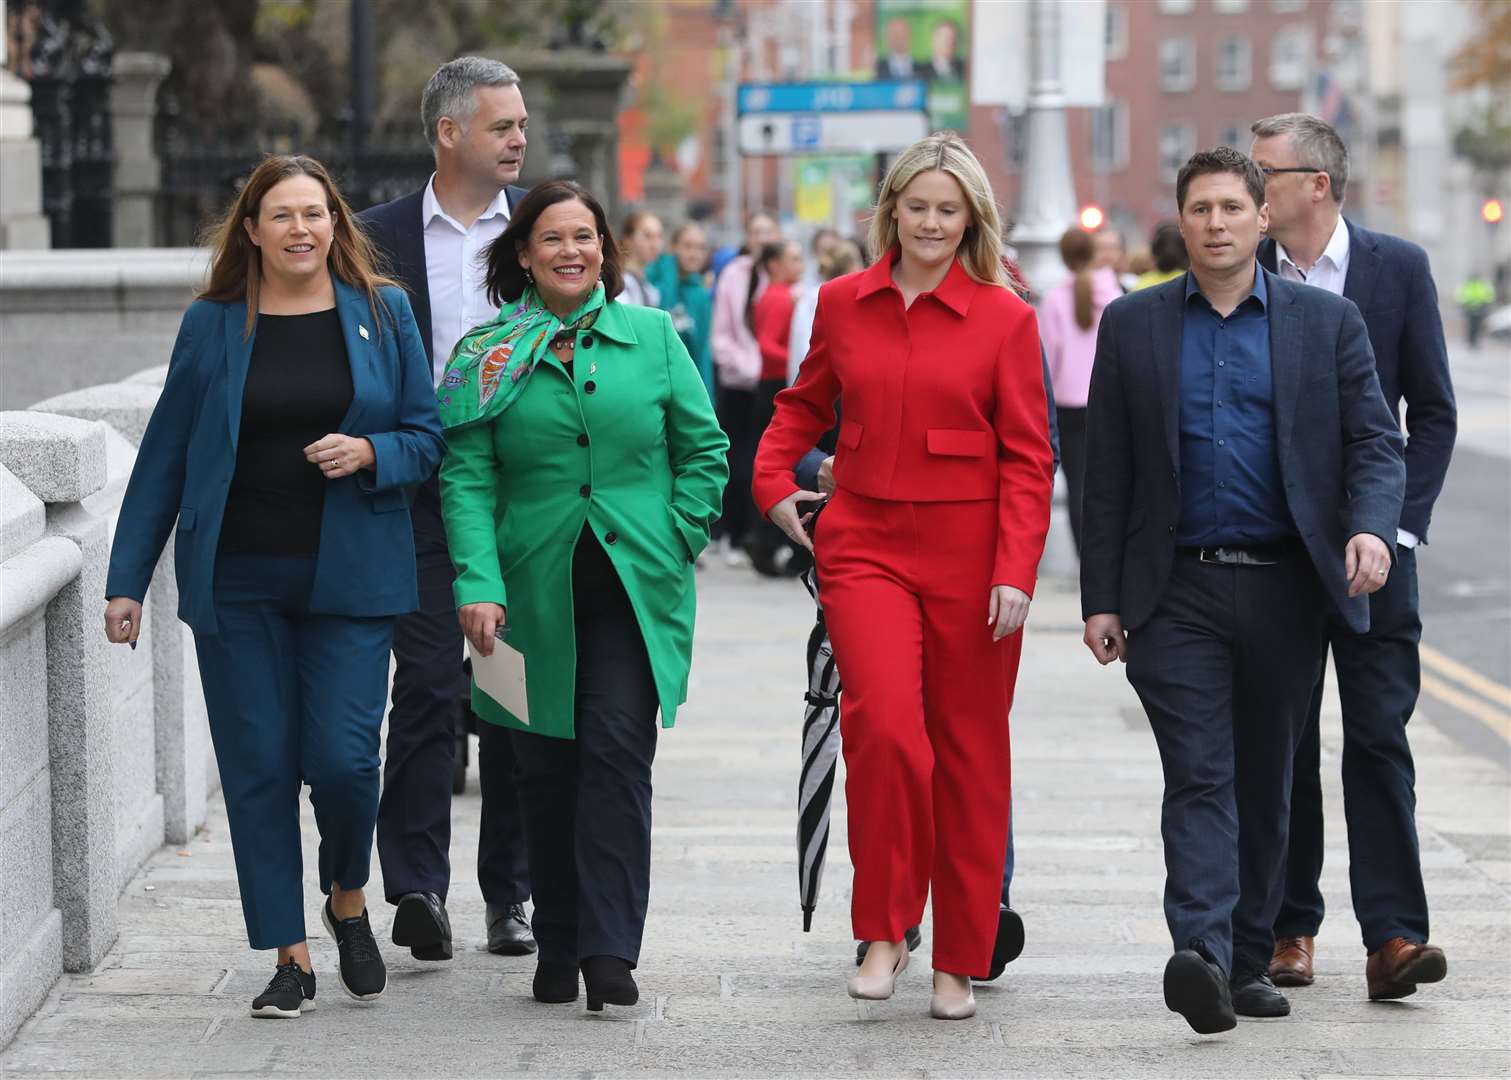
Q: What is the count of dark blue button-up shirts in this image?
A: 1